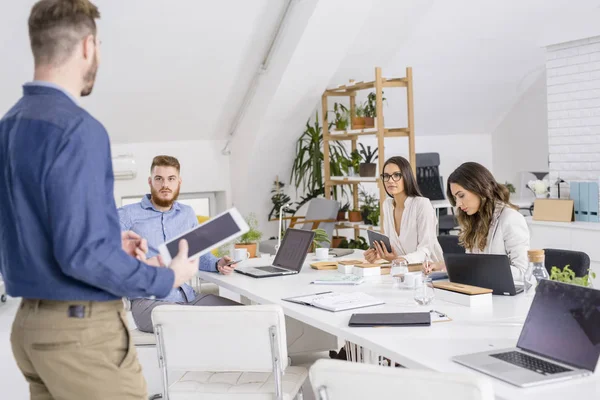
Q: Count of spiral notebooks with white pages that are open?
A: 1